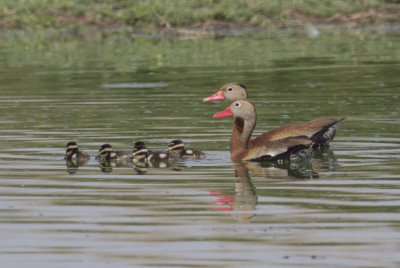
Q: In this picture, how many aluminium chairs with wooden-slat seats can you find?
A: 0